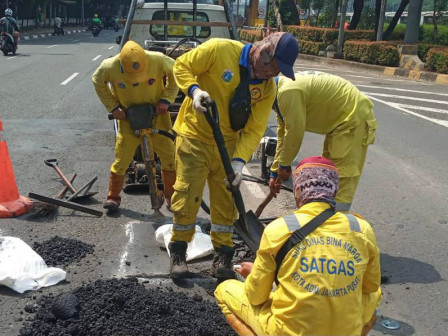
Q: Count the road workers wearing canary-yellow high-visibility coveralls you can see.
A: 4